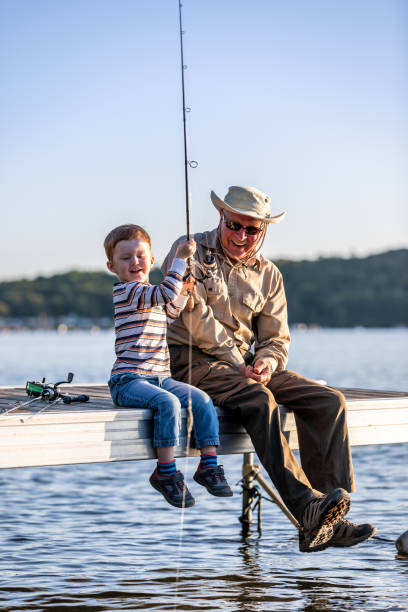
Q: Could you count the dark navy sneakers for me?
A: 2